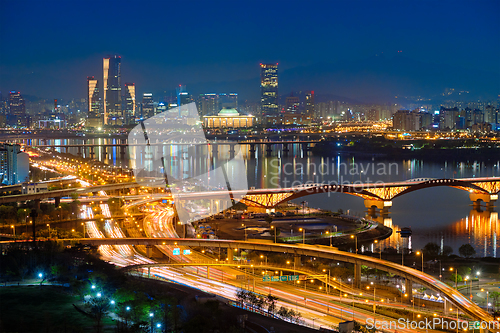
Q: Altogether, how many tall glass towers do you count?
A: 4